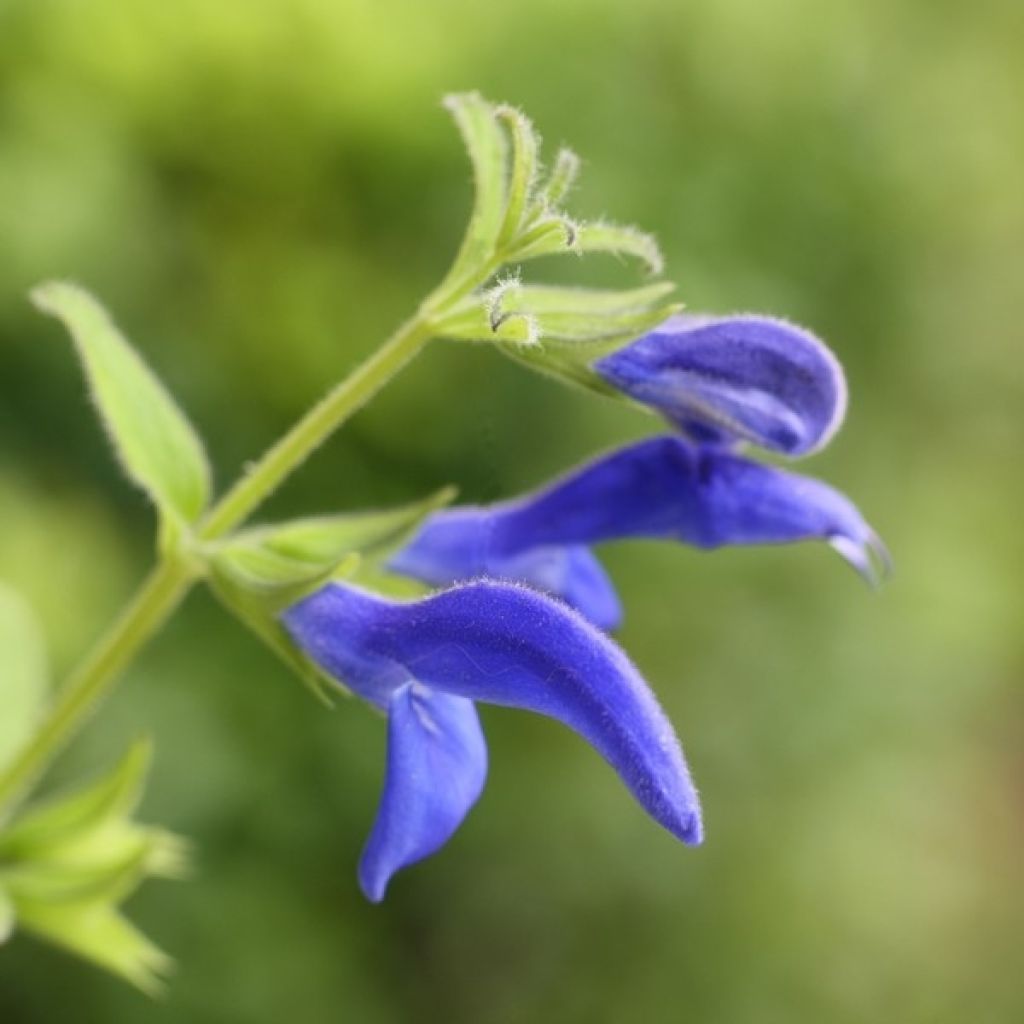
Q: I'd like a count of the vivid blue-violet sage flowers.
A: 3